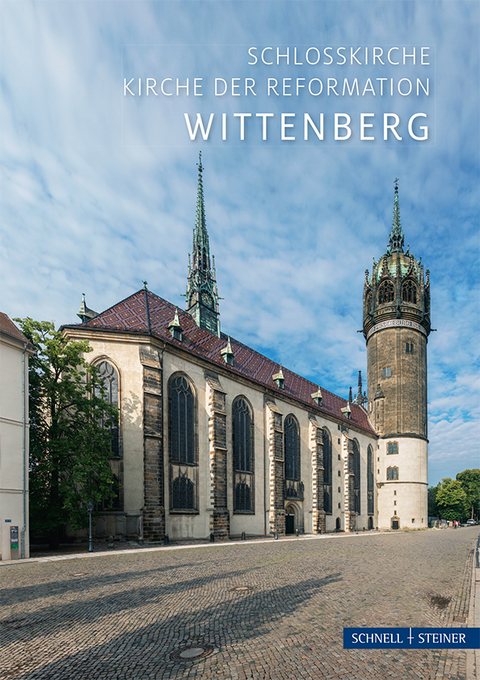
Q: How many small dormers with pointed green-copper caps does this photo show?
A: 6